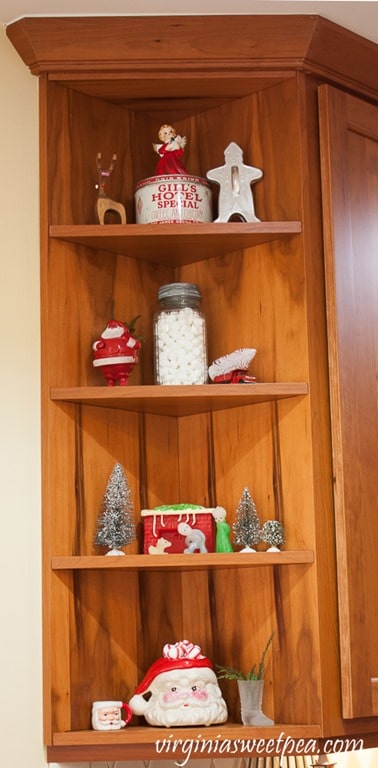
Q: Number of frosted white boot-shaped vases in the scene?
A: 1